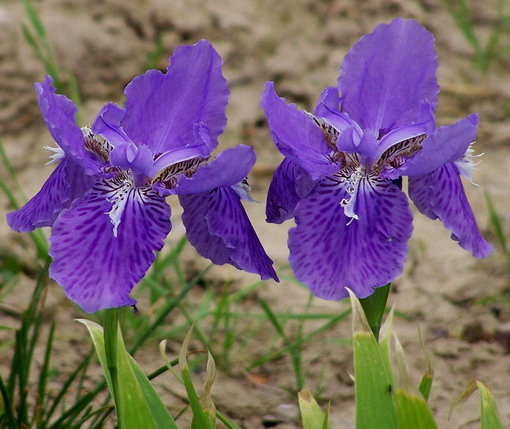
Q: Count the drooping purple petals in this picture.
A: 6